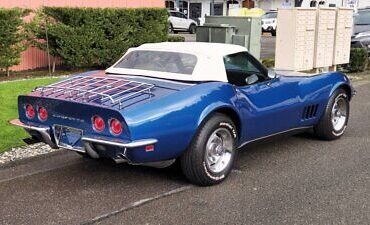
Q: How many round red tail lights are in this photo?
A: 4